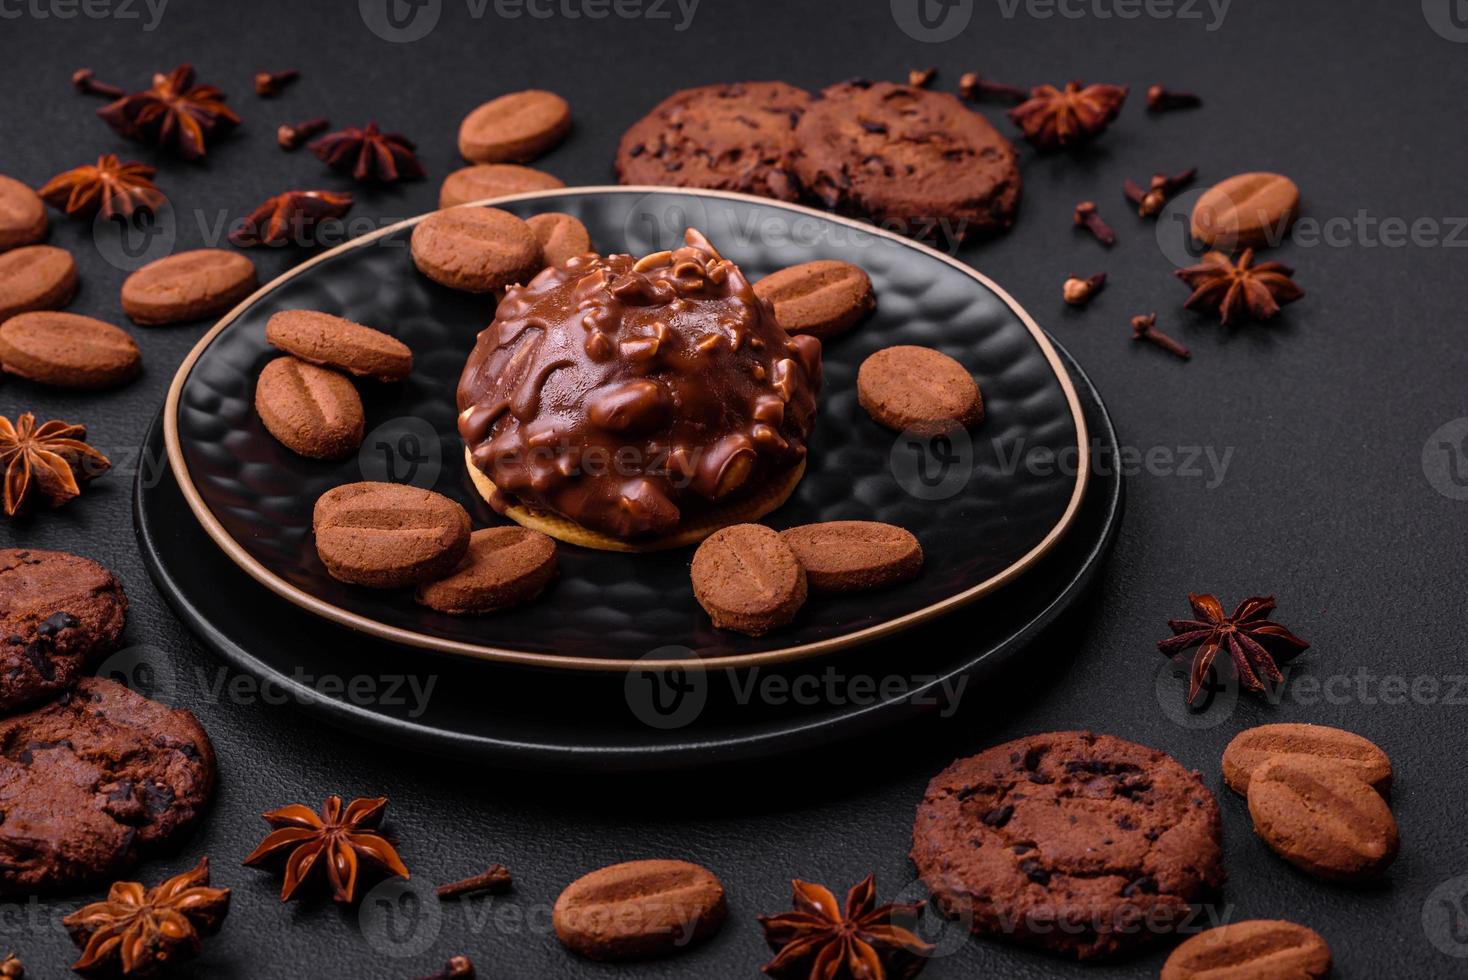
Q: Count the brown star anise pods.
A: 11